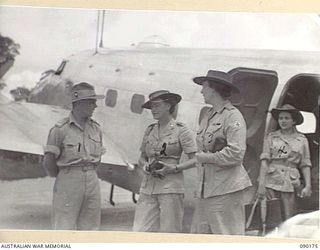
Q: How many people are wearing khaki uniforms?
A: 4